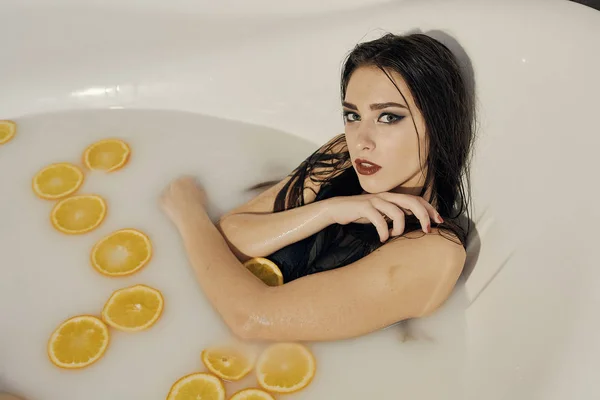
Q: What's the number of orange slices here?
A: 12